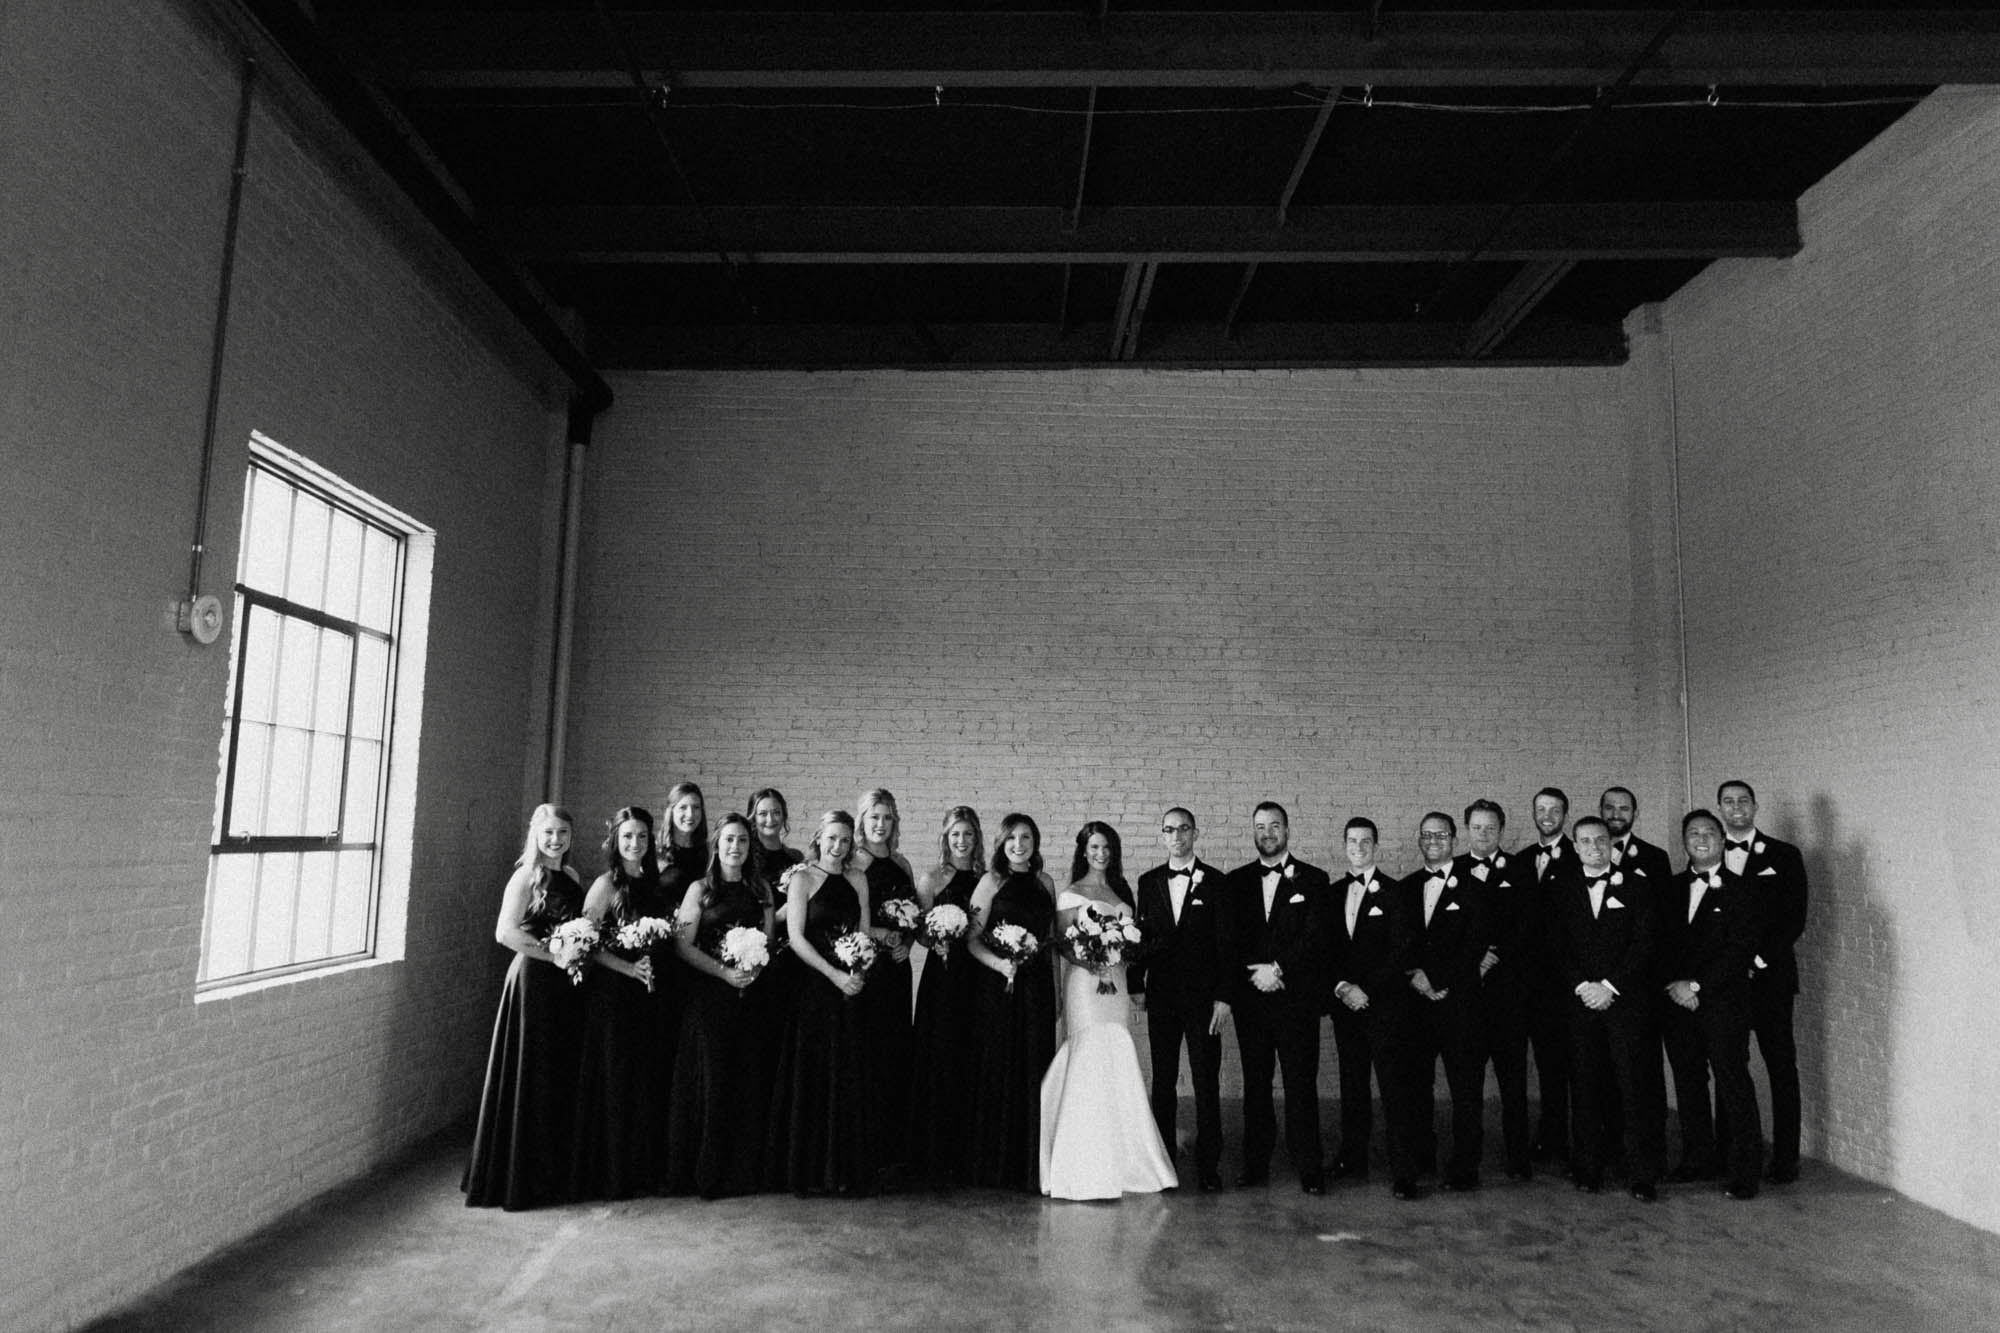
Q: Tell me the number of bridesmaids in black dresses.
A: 9